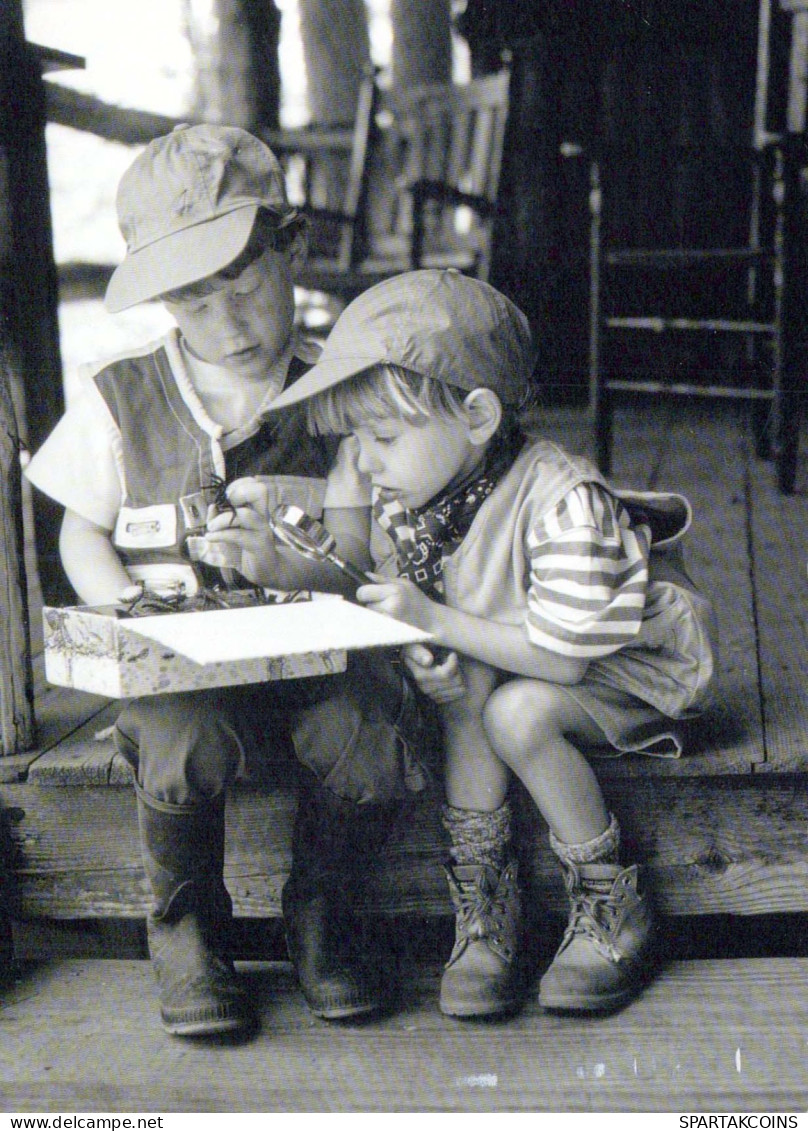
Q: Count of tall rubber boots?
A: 2